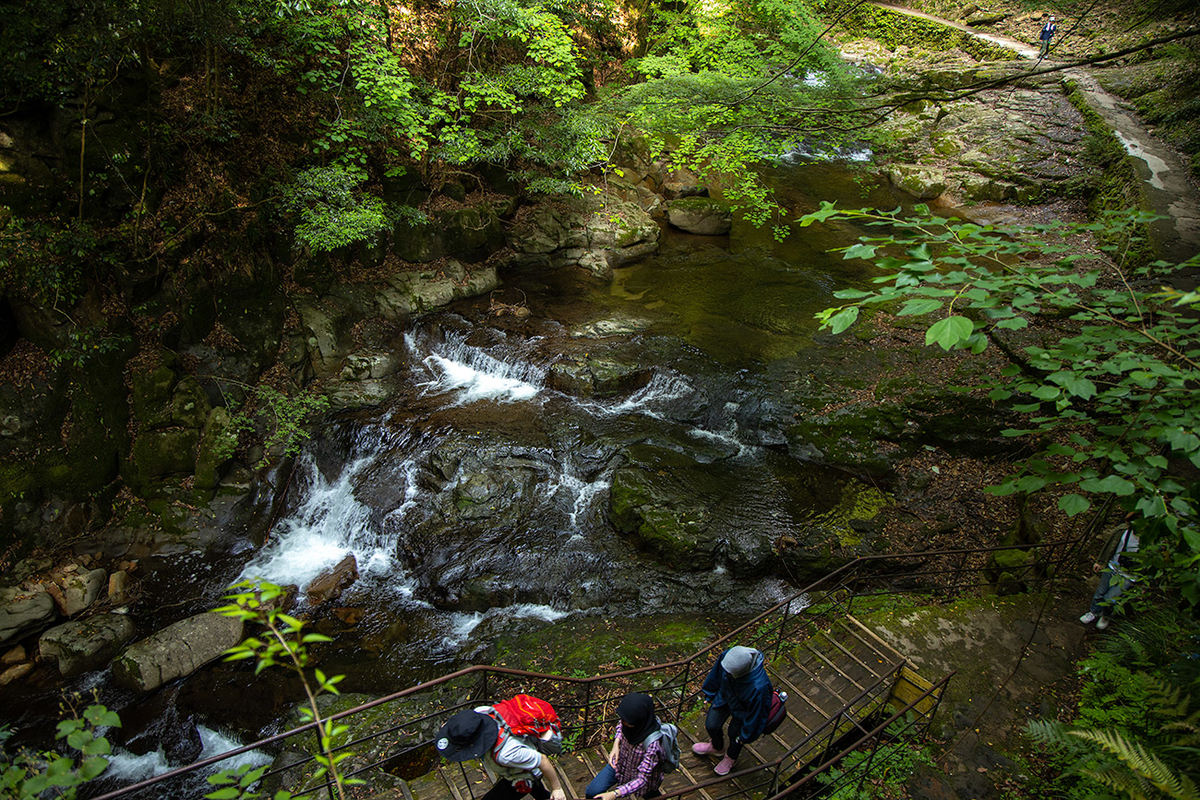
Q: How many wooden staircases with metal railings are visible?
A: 1